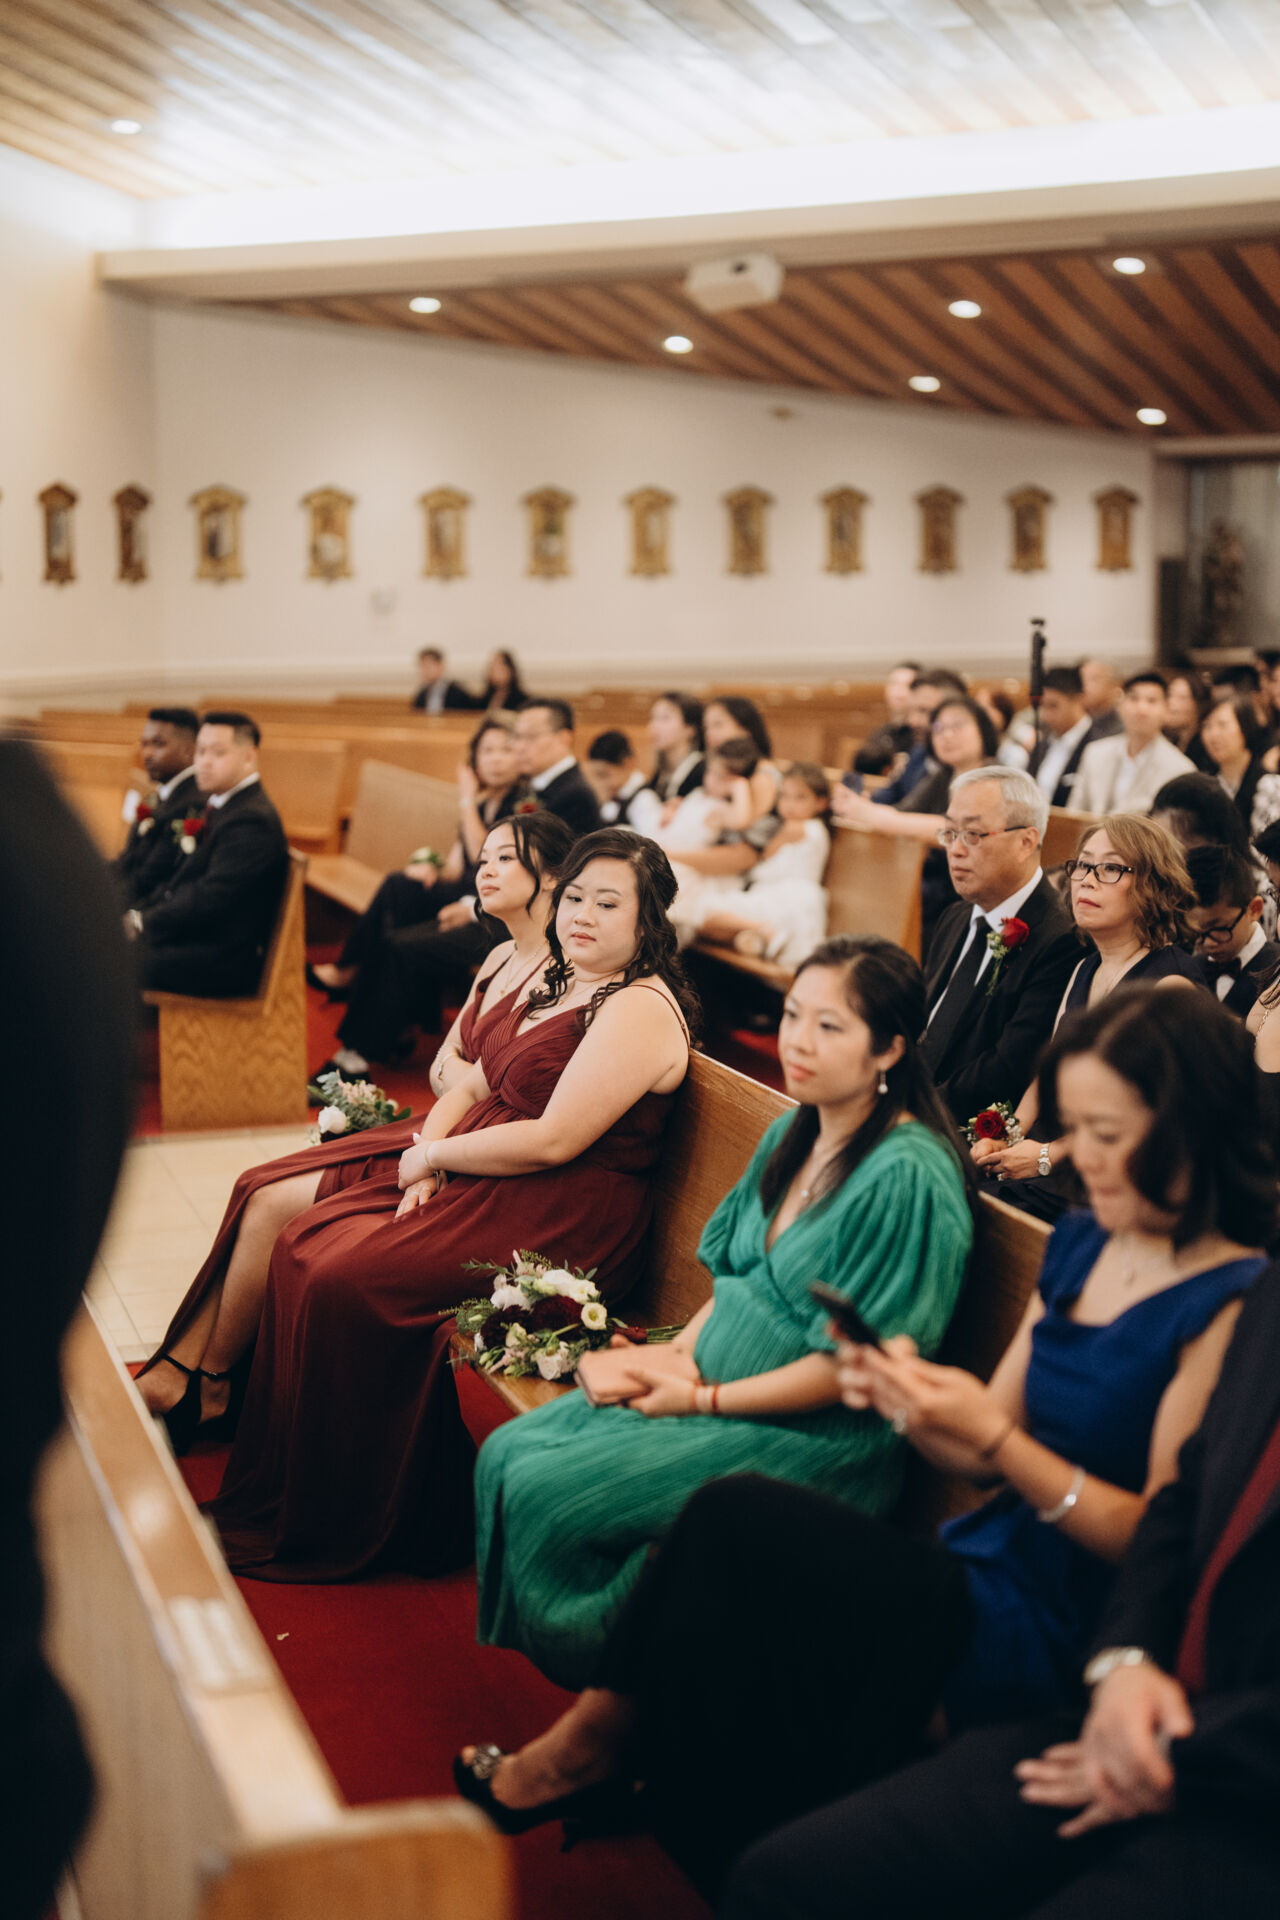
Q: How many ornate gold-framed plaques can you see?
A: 12